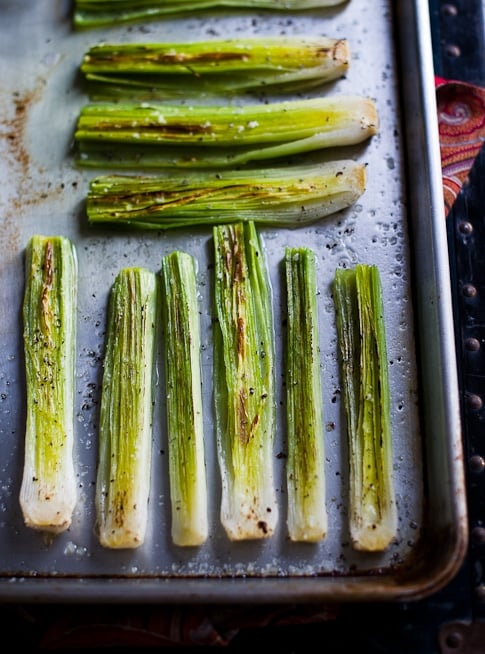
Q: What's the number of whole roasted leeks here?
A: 9